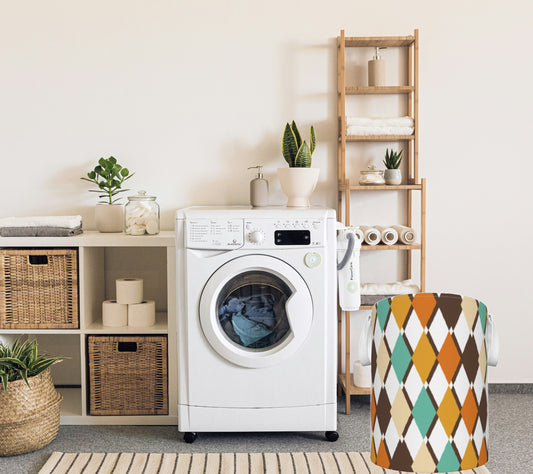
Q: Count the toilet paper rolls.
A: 3